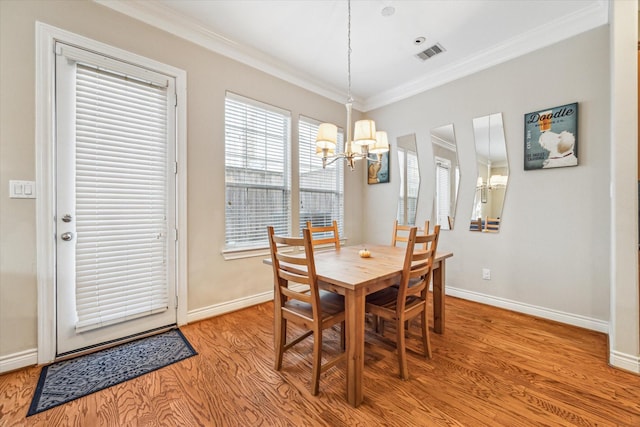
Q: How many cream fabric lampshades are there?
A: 5